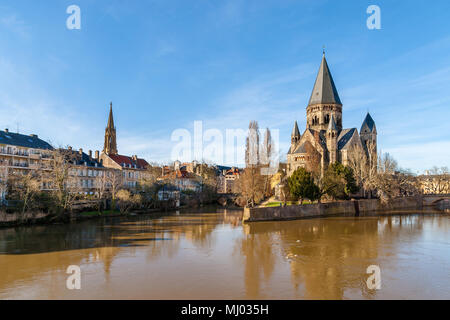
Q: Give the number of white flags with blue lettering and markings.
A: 0